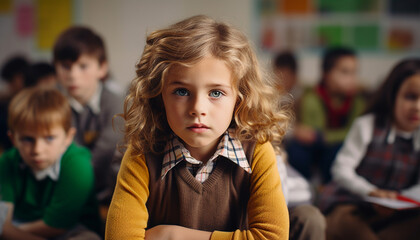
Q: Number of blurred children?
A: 7